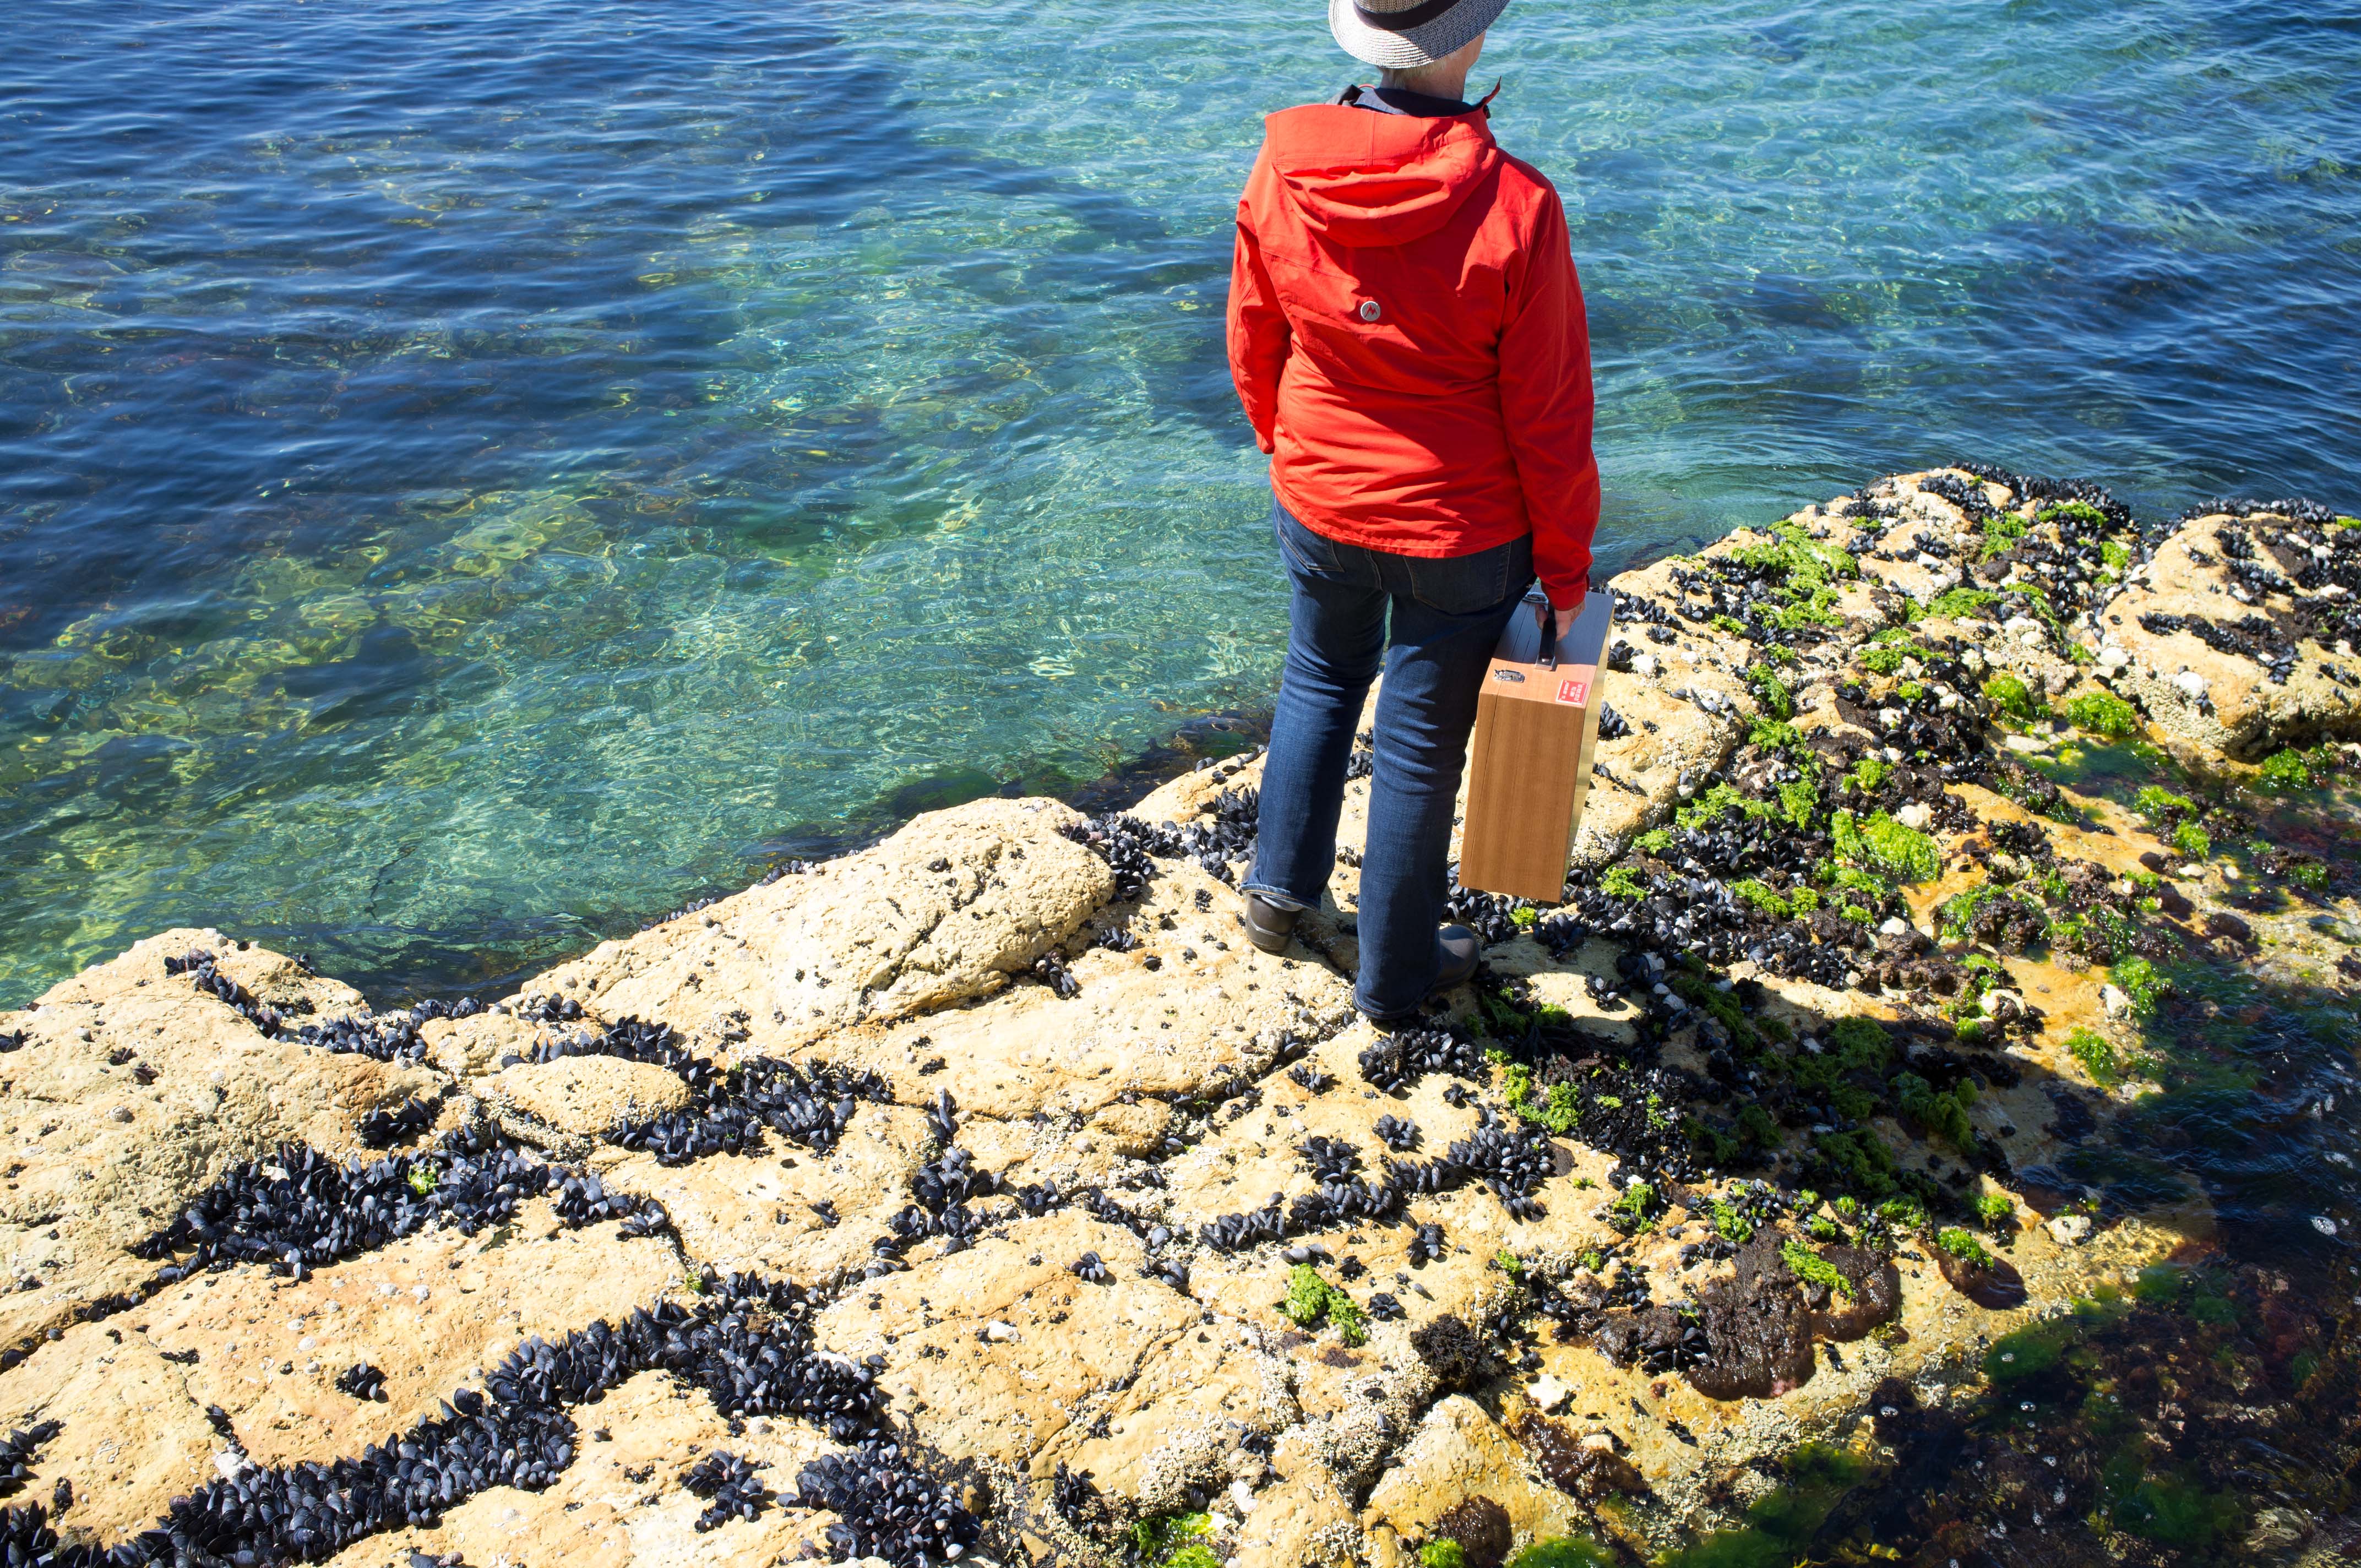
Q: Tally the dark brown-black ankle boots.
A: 2